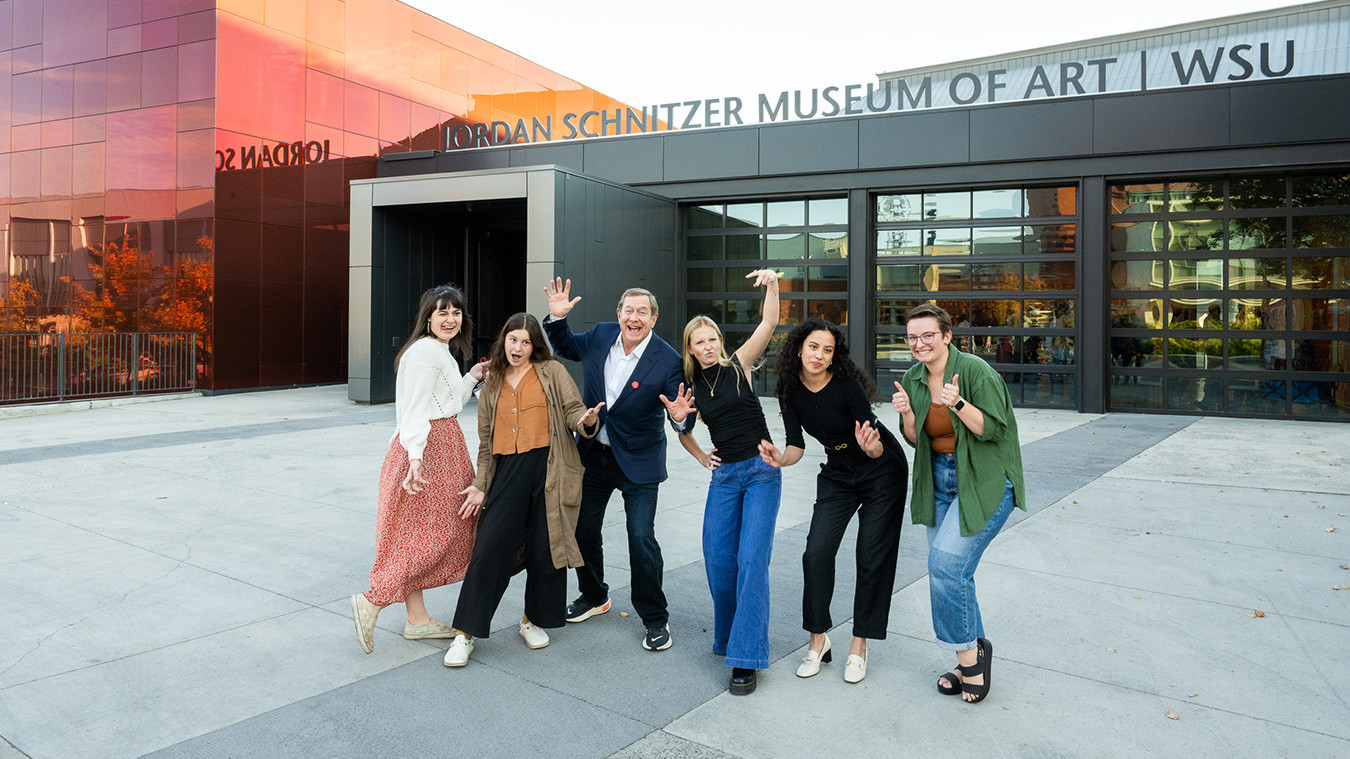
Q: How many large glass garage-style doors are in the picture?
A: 3